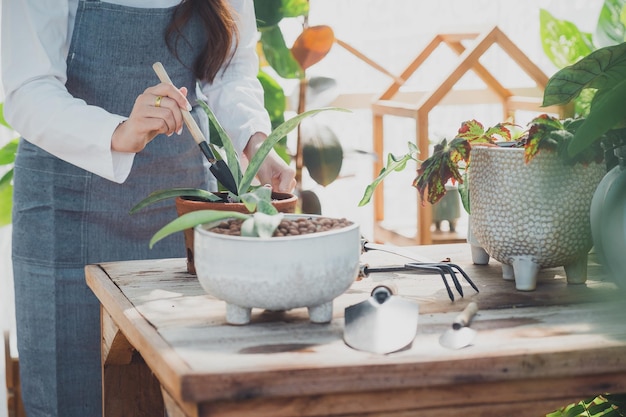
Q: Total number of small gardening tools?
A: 5